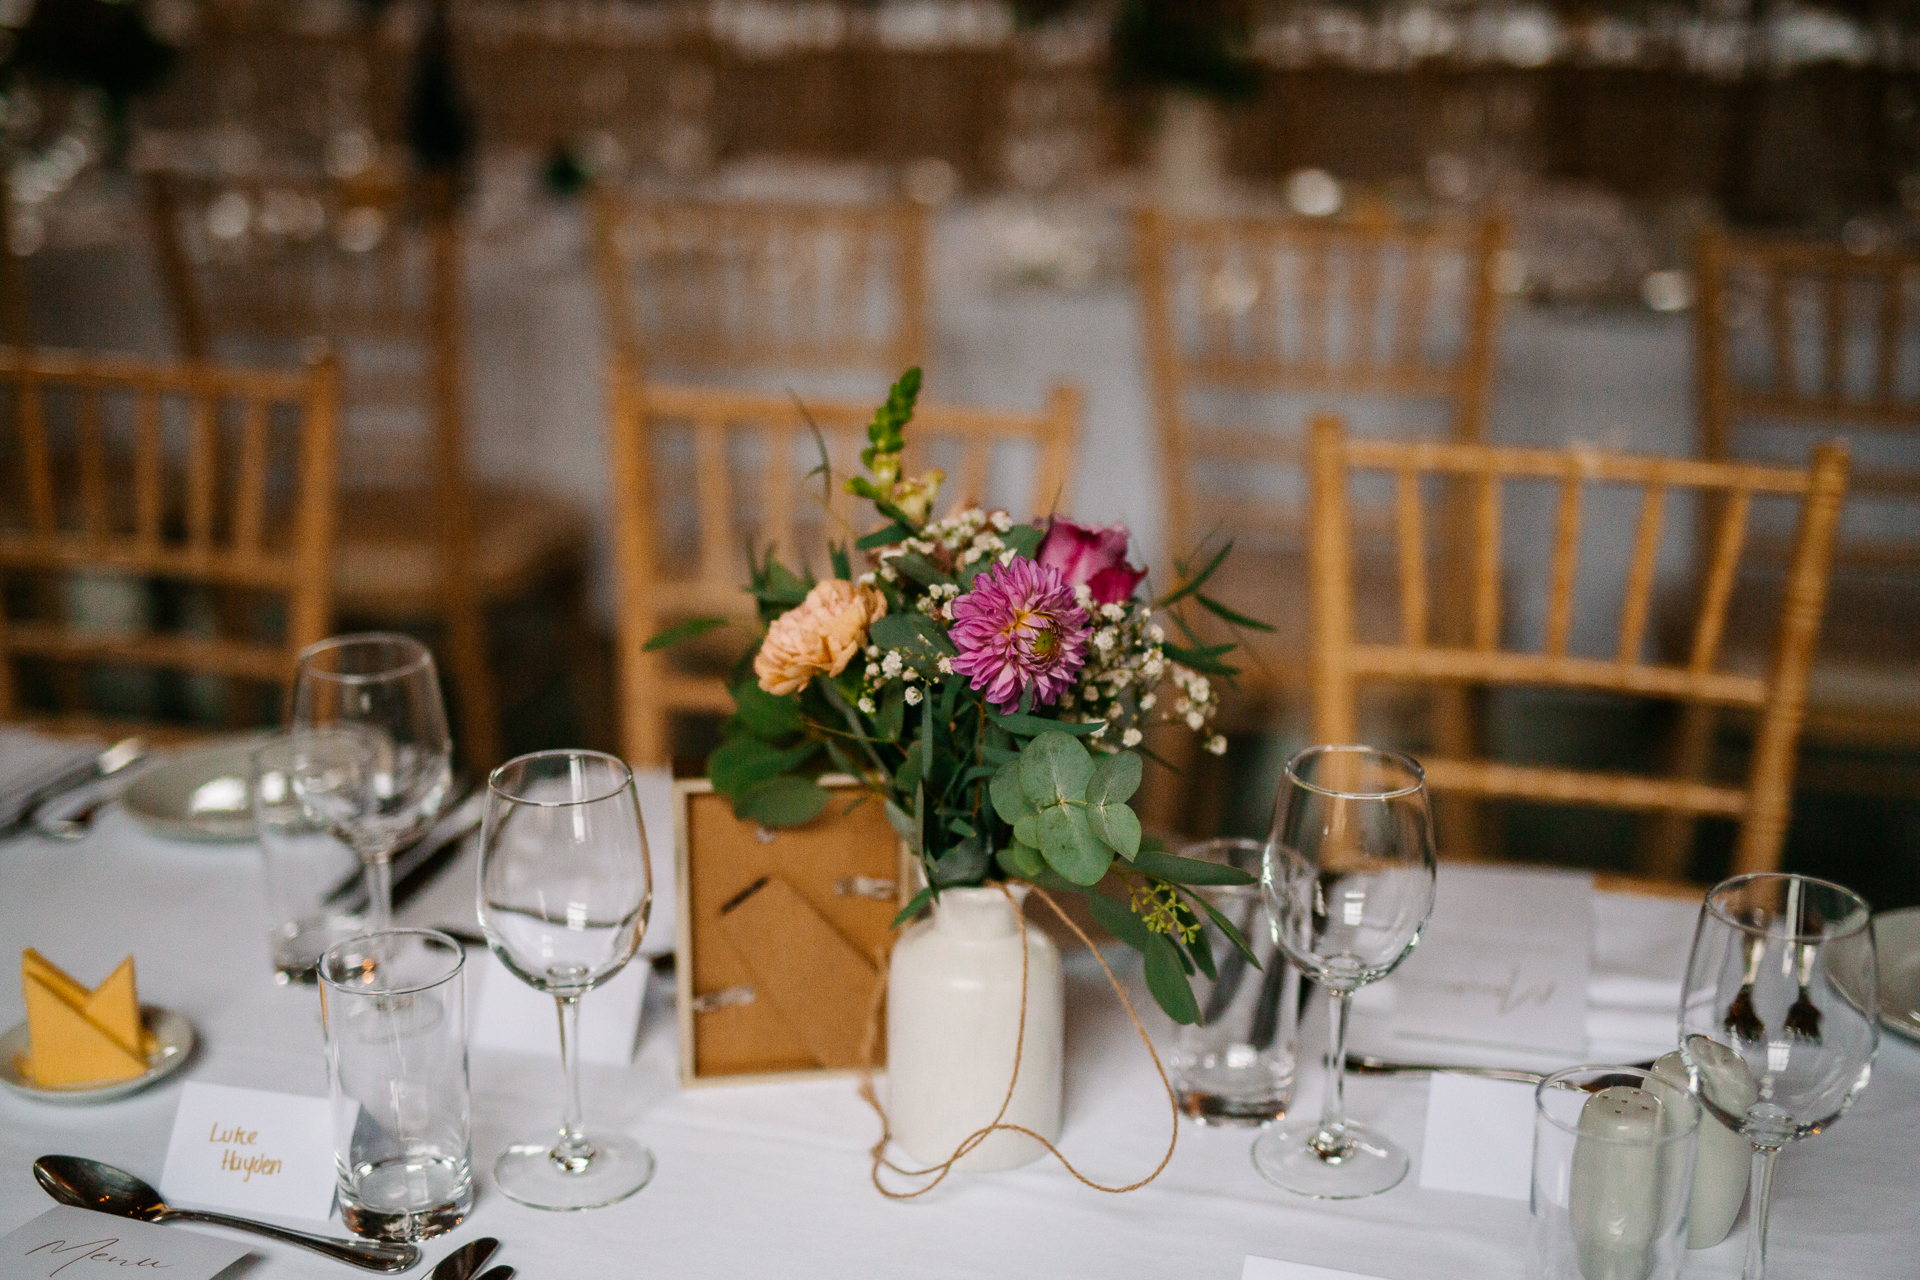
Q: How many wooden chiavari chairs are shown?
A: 7